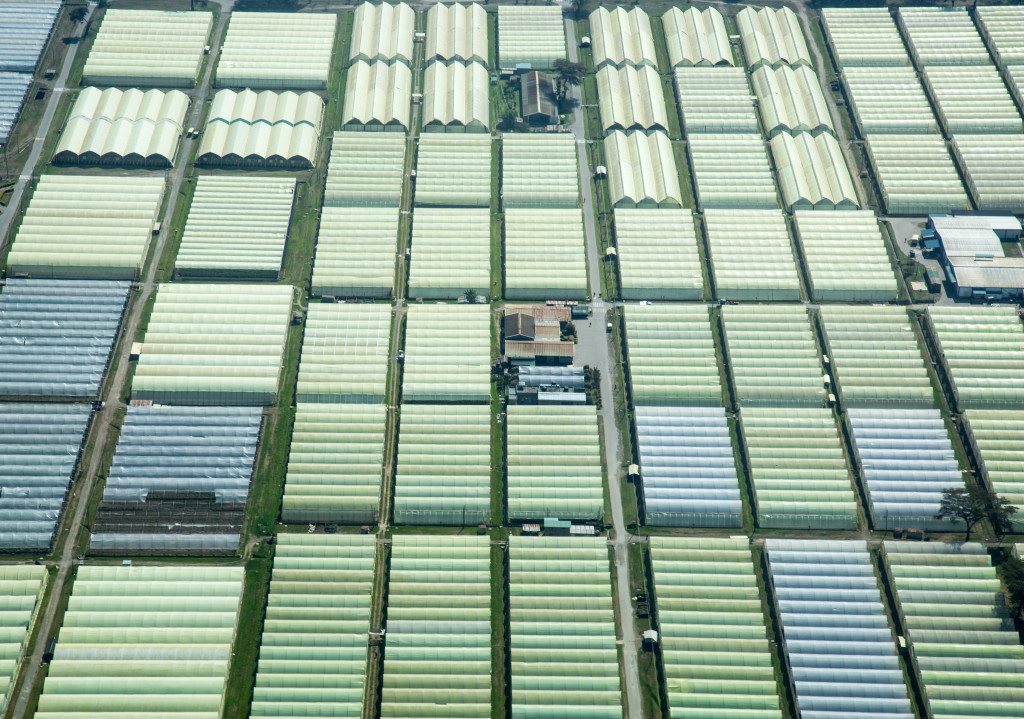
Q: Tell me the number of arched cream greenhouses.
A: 13